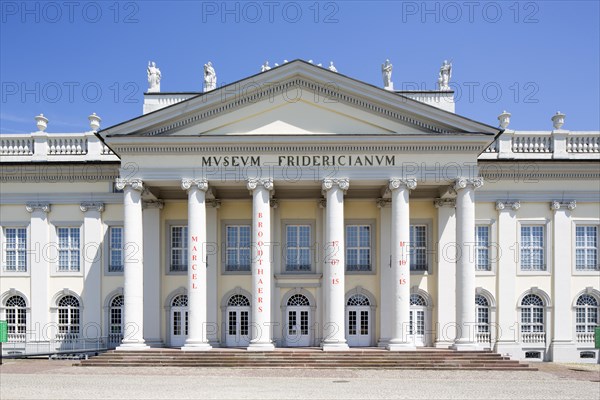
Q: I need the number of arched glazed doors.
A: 5